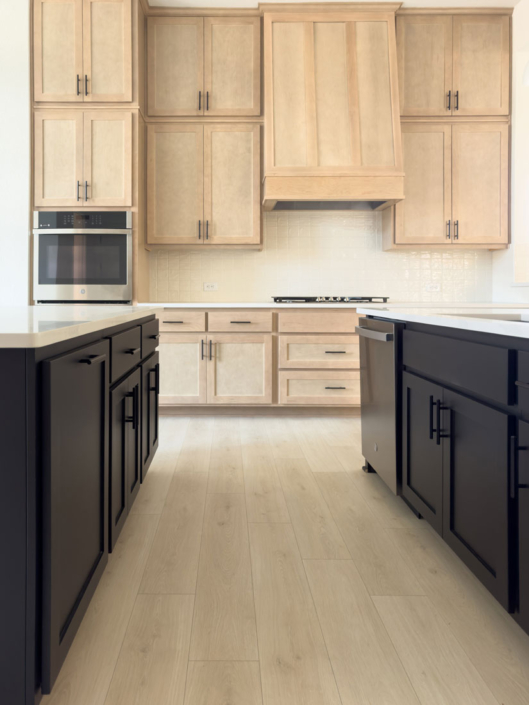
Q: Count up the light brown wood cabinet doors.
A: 14